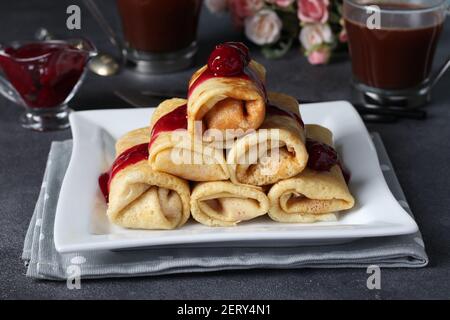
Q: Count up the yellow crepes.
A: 6